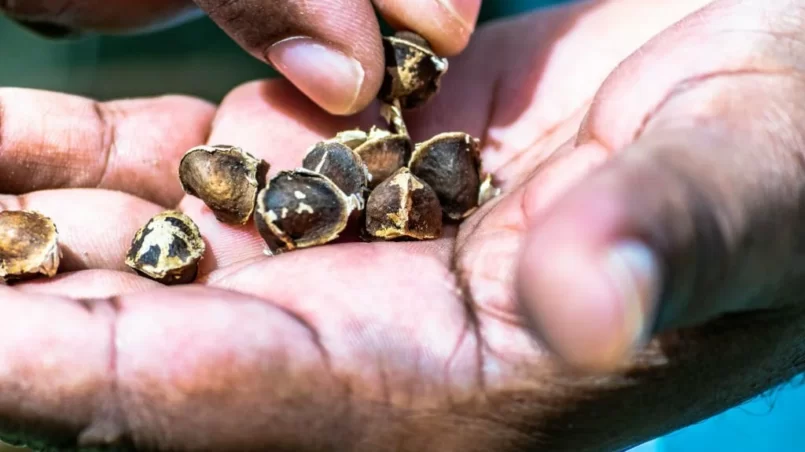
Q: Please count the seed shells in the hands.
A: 9